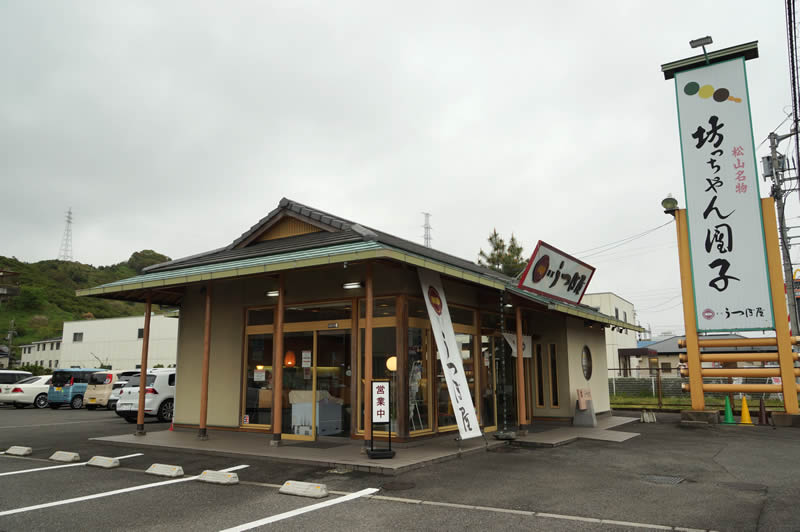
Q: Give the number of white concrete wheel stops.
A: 6